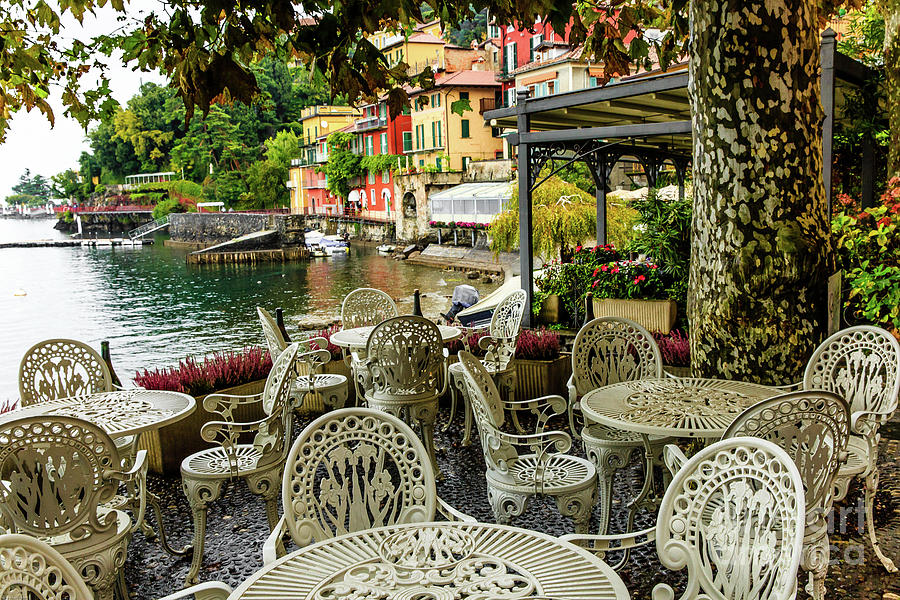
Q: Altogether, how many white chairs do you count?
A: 14